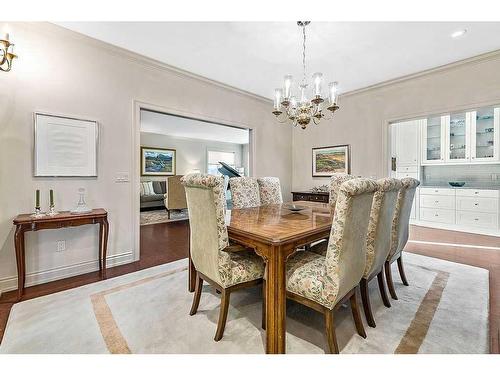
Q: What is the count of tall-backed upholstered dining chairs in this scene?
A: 7